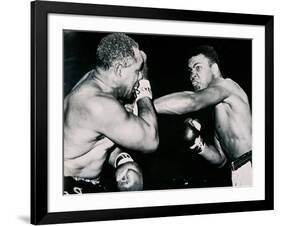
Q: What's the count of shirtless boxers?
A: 2